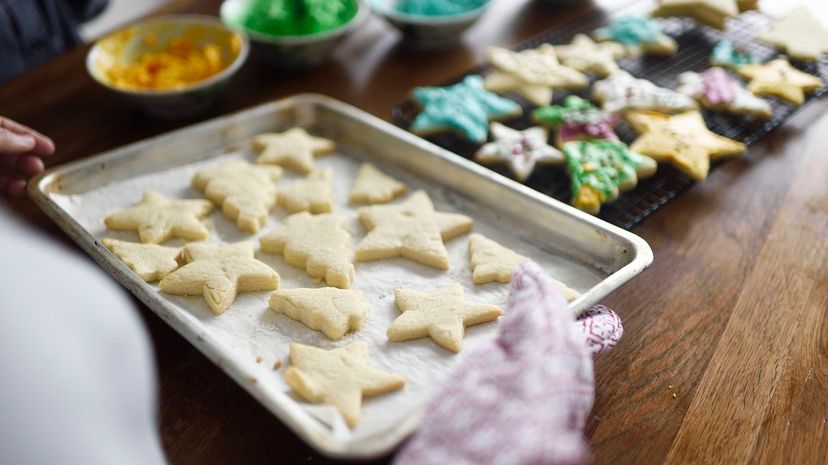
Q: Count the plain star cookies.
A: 6